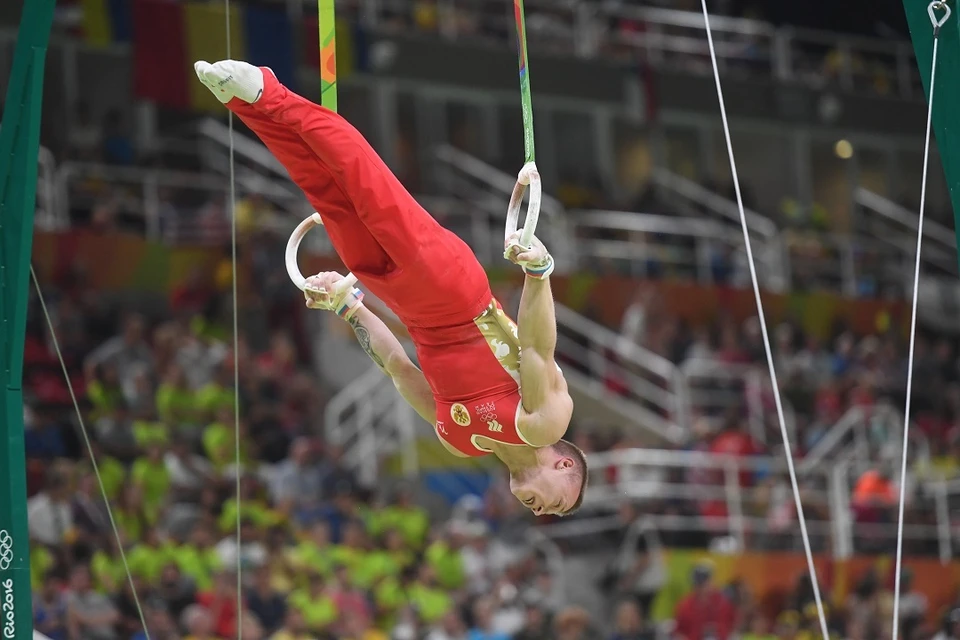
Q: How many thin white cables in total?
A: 4